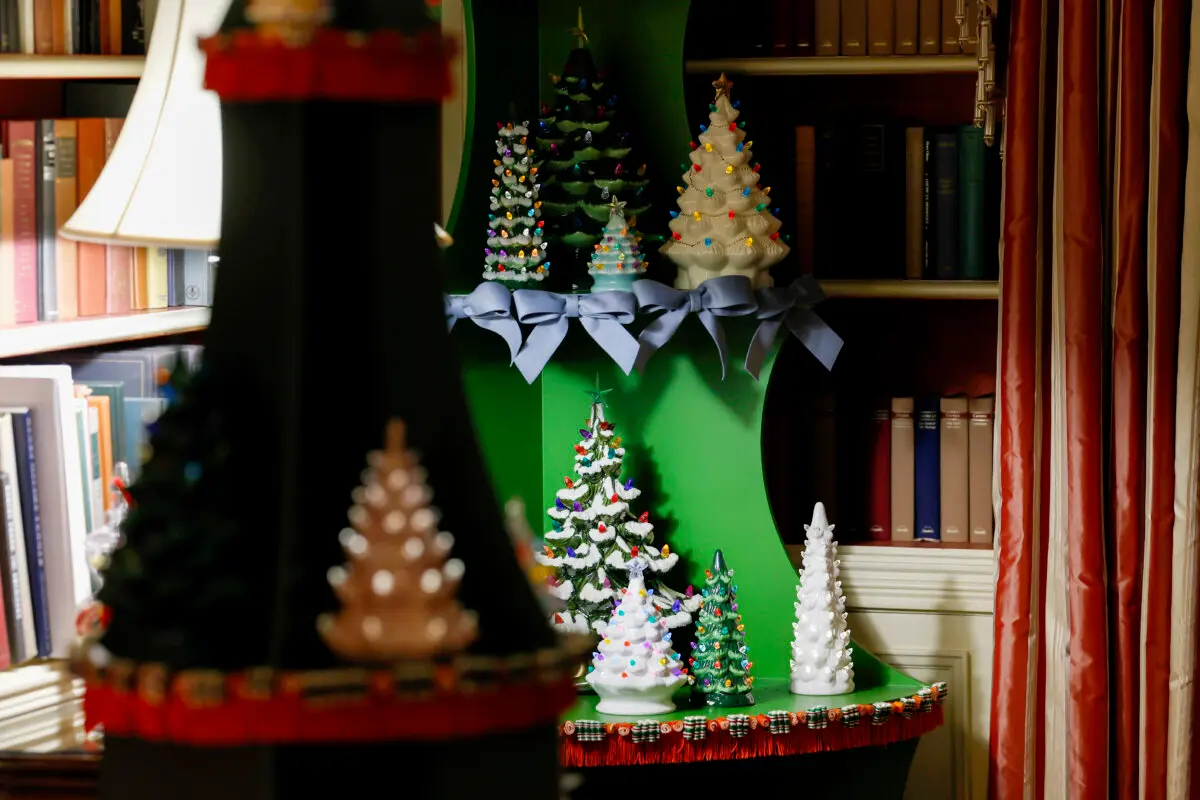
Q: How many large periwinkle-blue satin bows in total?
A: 4